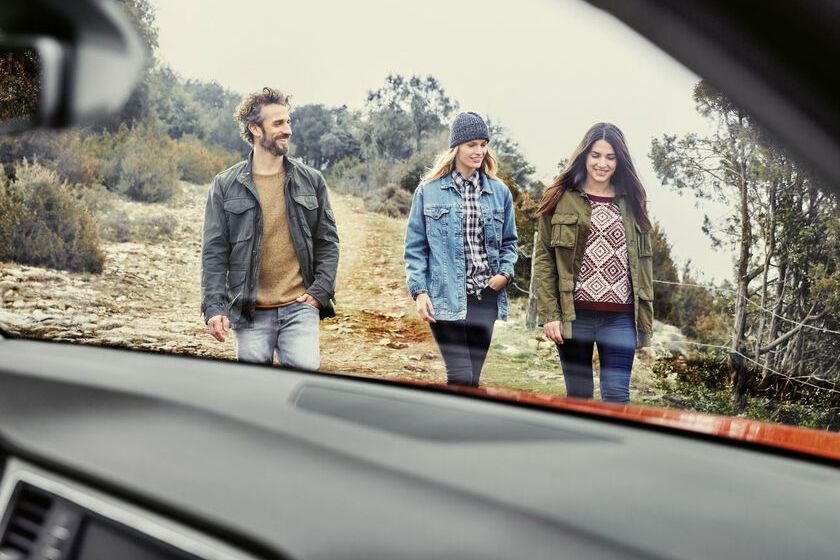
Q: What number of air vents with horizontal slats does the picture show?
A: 1